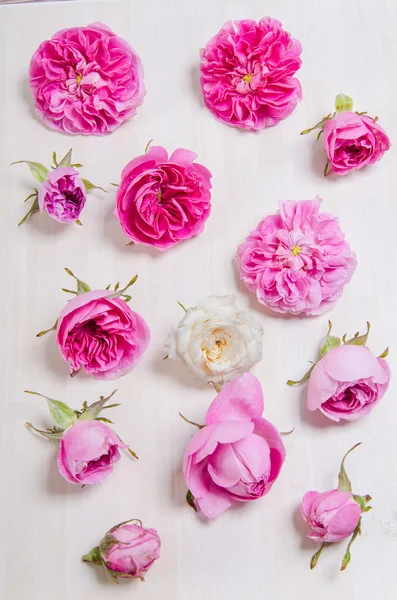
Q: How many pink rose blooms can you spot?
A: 12